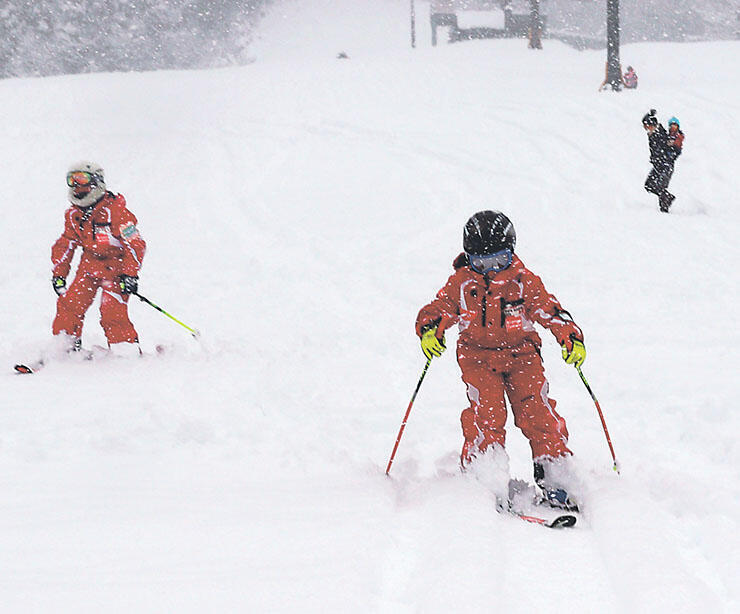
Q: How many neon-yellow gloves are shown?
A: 2